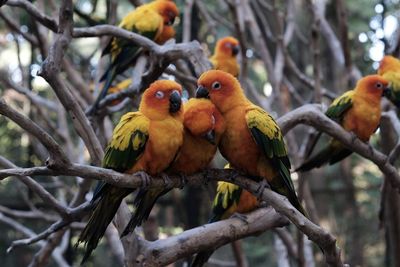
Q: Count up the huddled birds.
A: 3